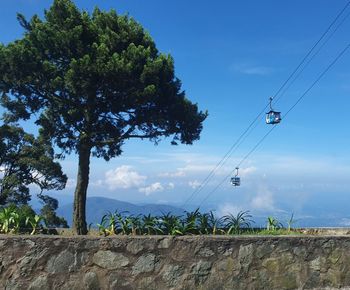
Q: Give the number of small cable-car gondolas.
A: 2